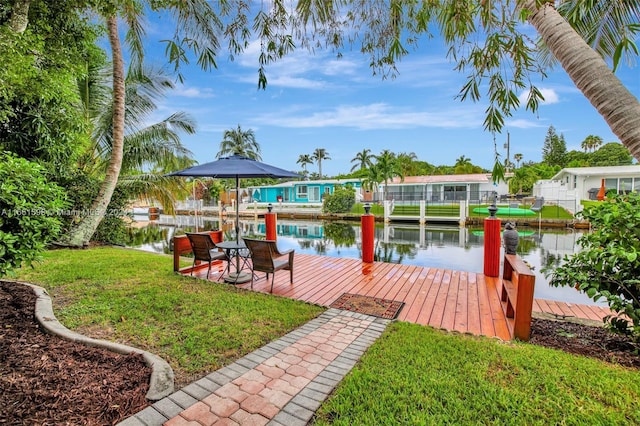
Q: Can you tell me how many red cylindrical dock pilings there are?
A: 3